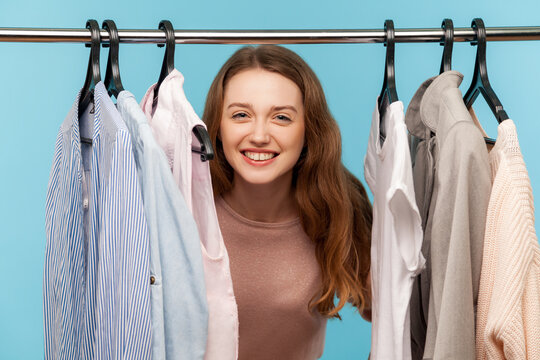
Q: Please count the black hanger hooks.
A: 6